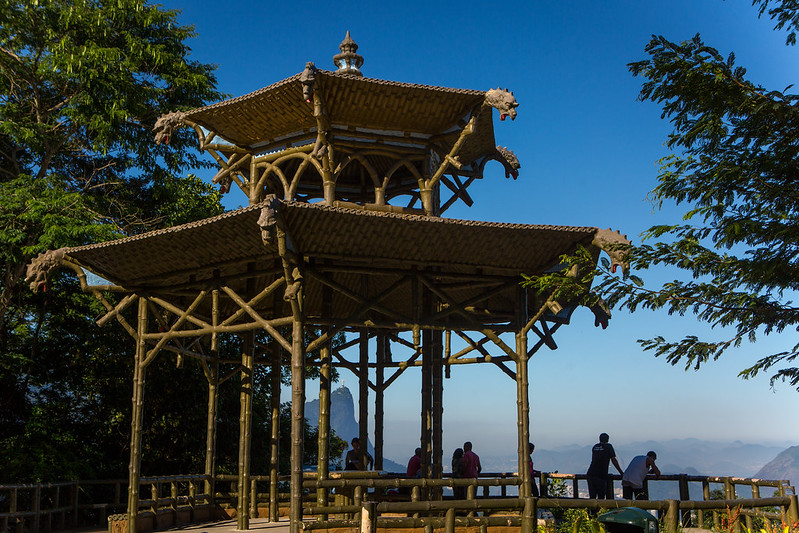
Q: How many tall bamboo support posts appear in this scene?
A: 11